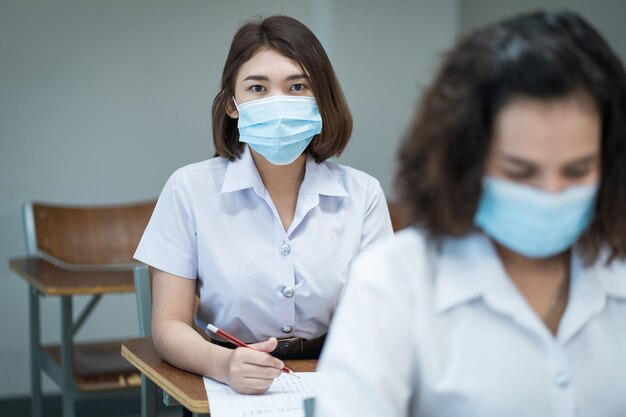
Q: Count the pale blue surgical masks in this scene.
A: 2